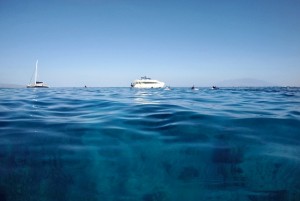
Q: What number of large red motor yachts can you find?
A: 0